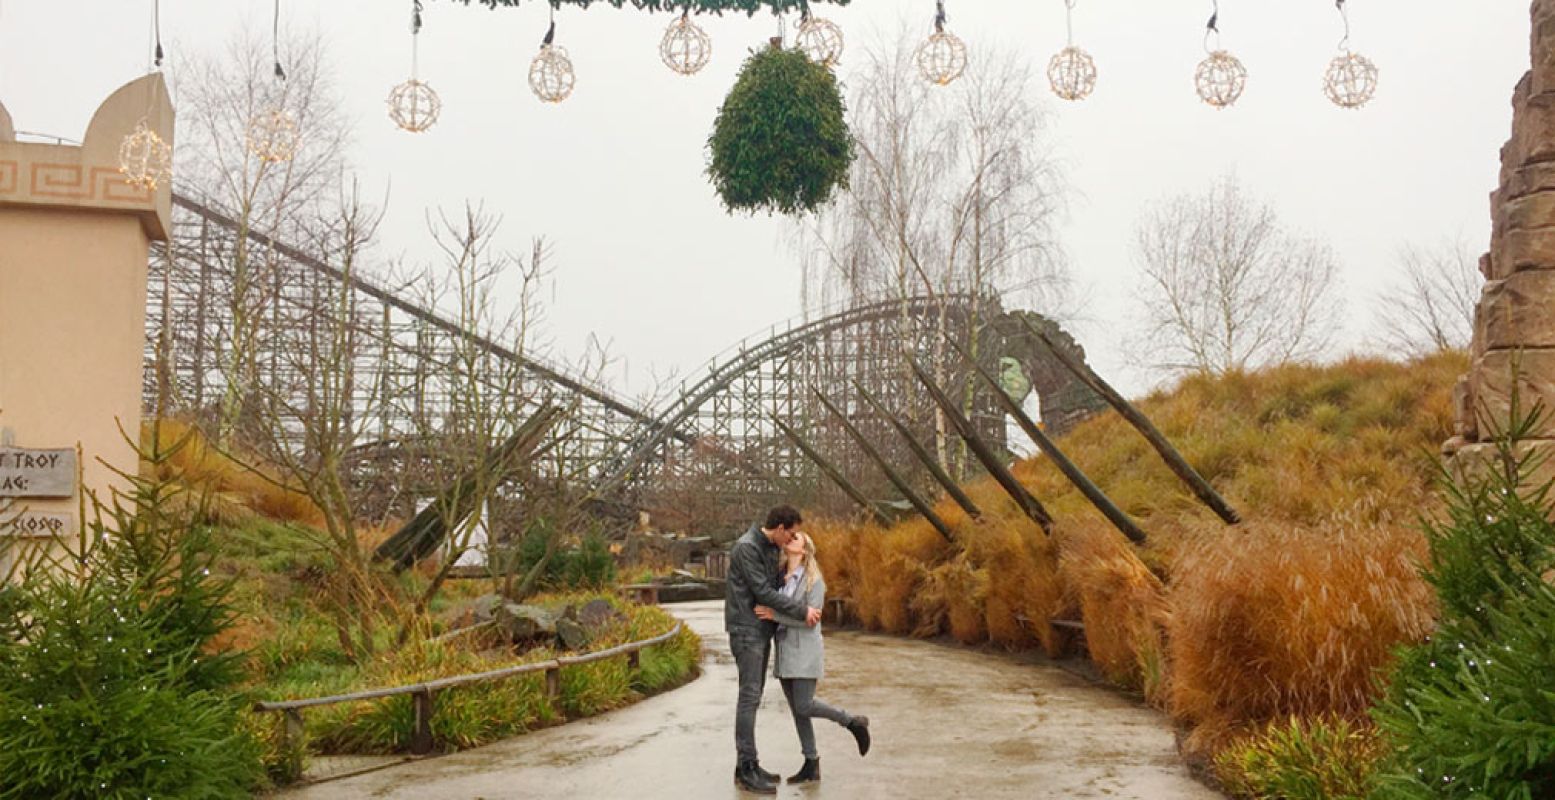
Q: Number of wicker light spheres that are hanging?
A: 10